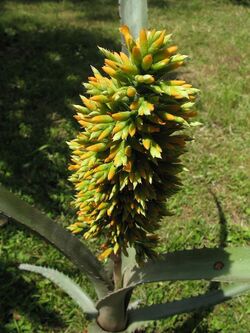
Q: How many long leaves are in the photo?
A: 5